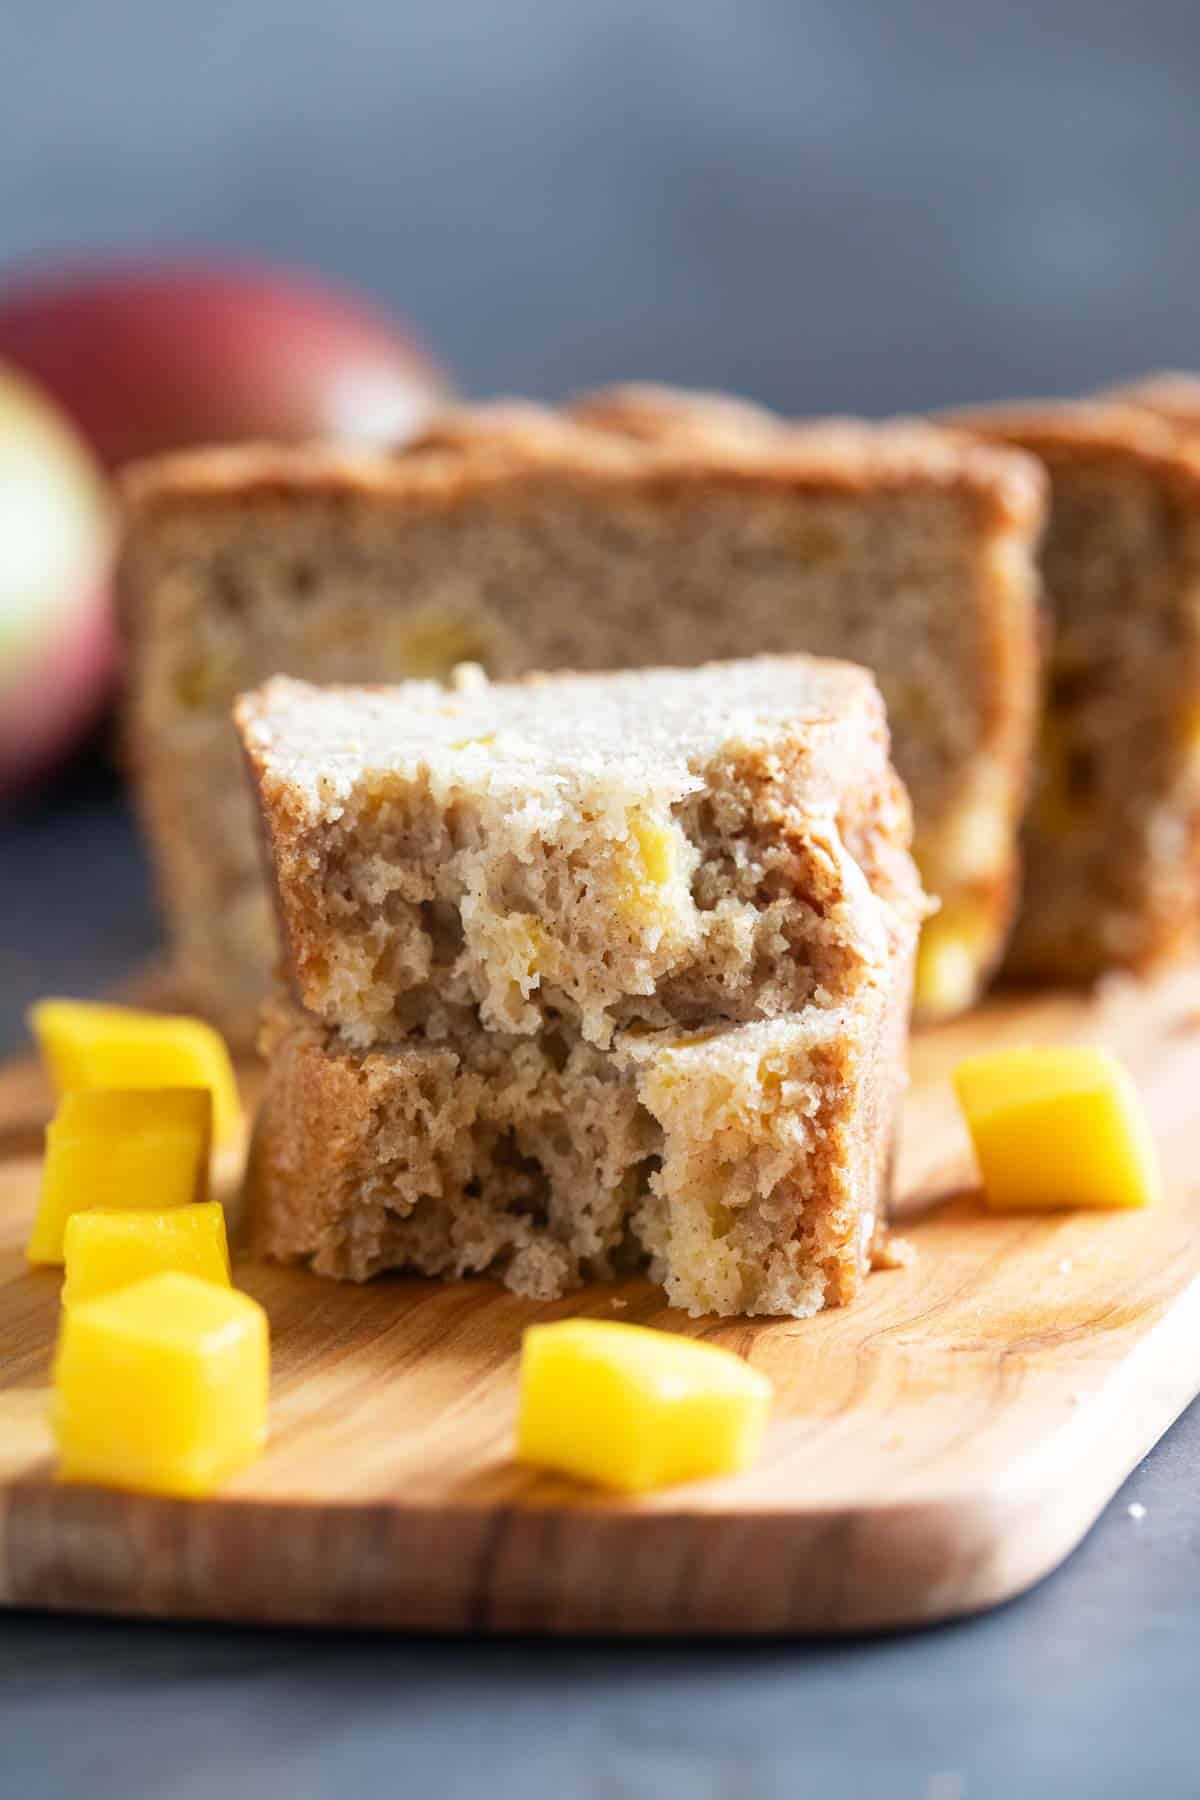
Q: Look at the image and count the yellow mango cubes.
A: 6